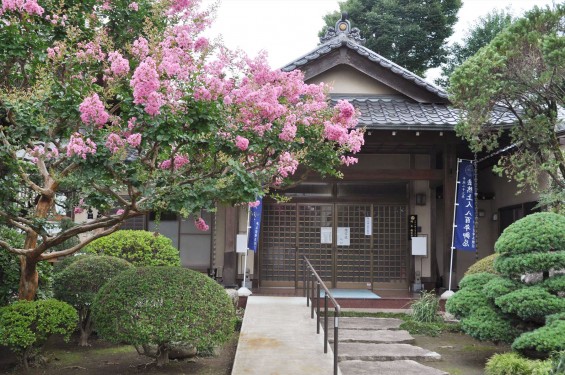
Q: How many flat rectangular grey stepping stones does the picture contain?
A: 4